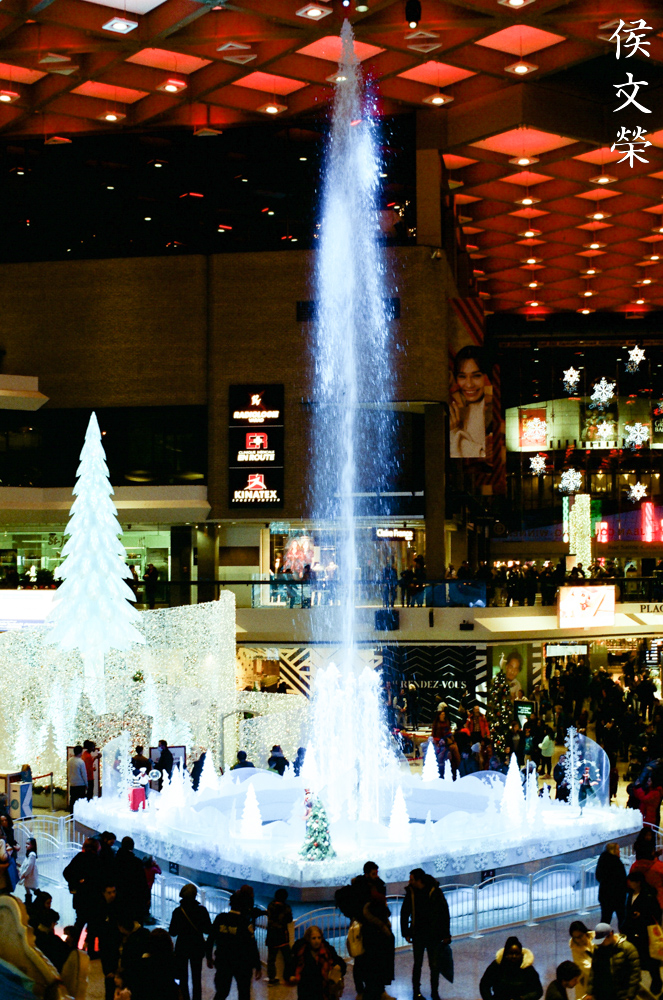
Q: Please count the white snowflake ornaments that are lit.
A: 9